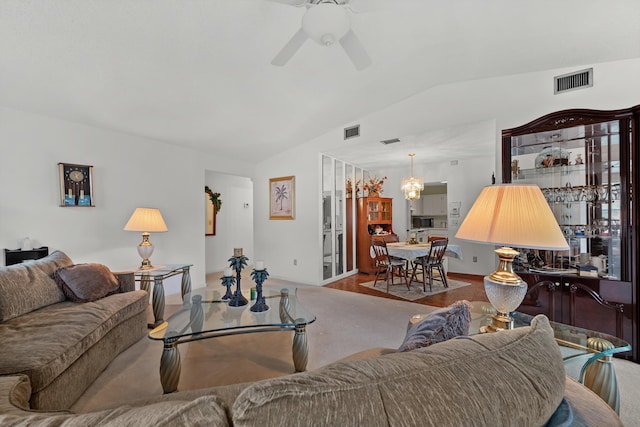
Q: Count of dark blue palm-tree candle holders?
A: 3